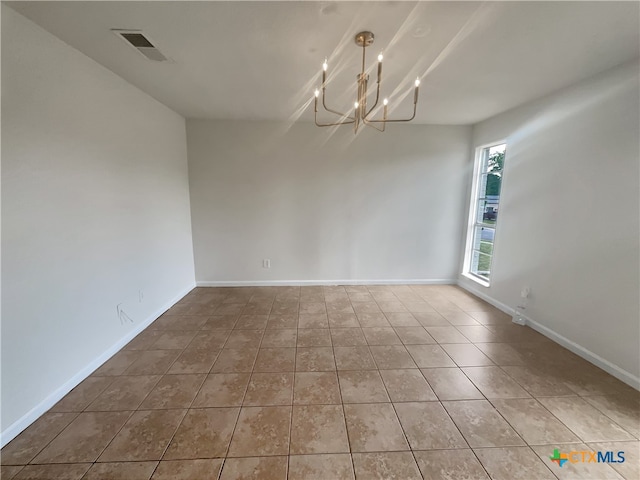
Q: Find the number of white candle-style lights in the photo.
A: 6